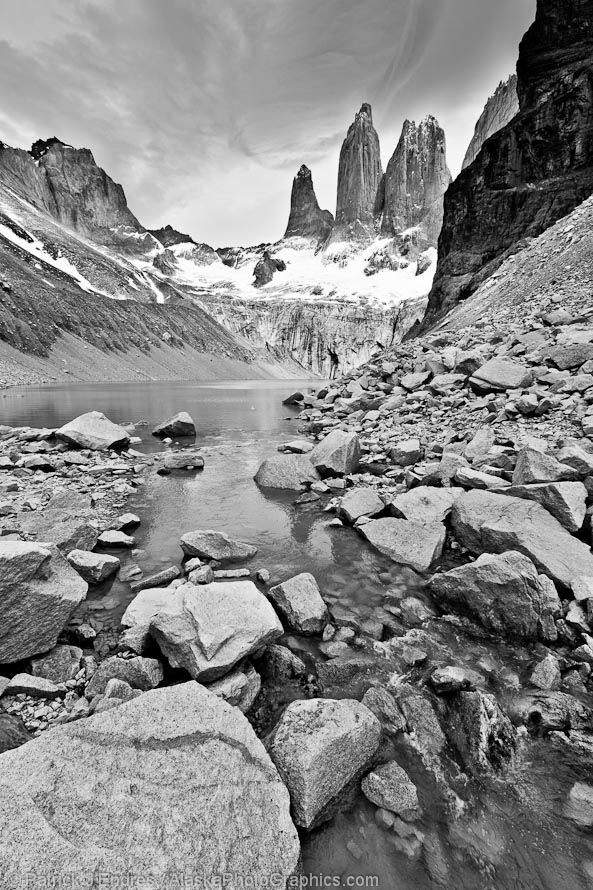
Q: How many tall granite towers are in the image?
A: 3